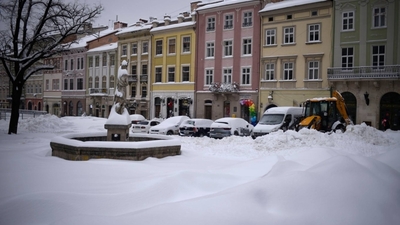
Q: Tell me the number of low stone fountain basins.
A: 1